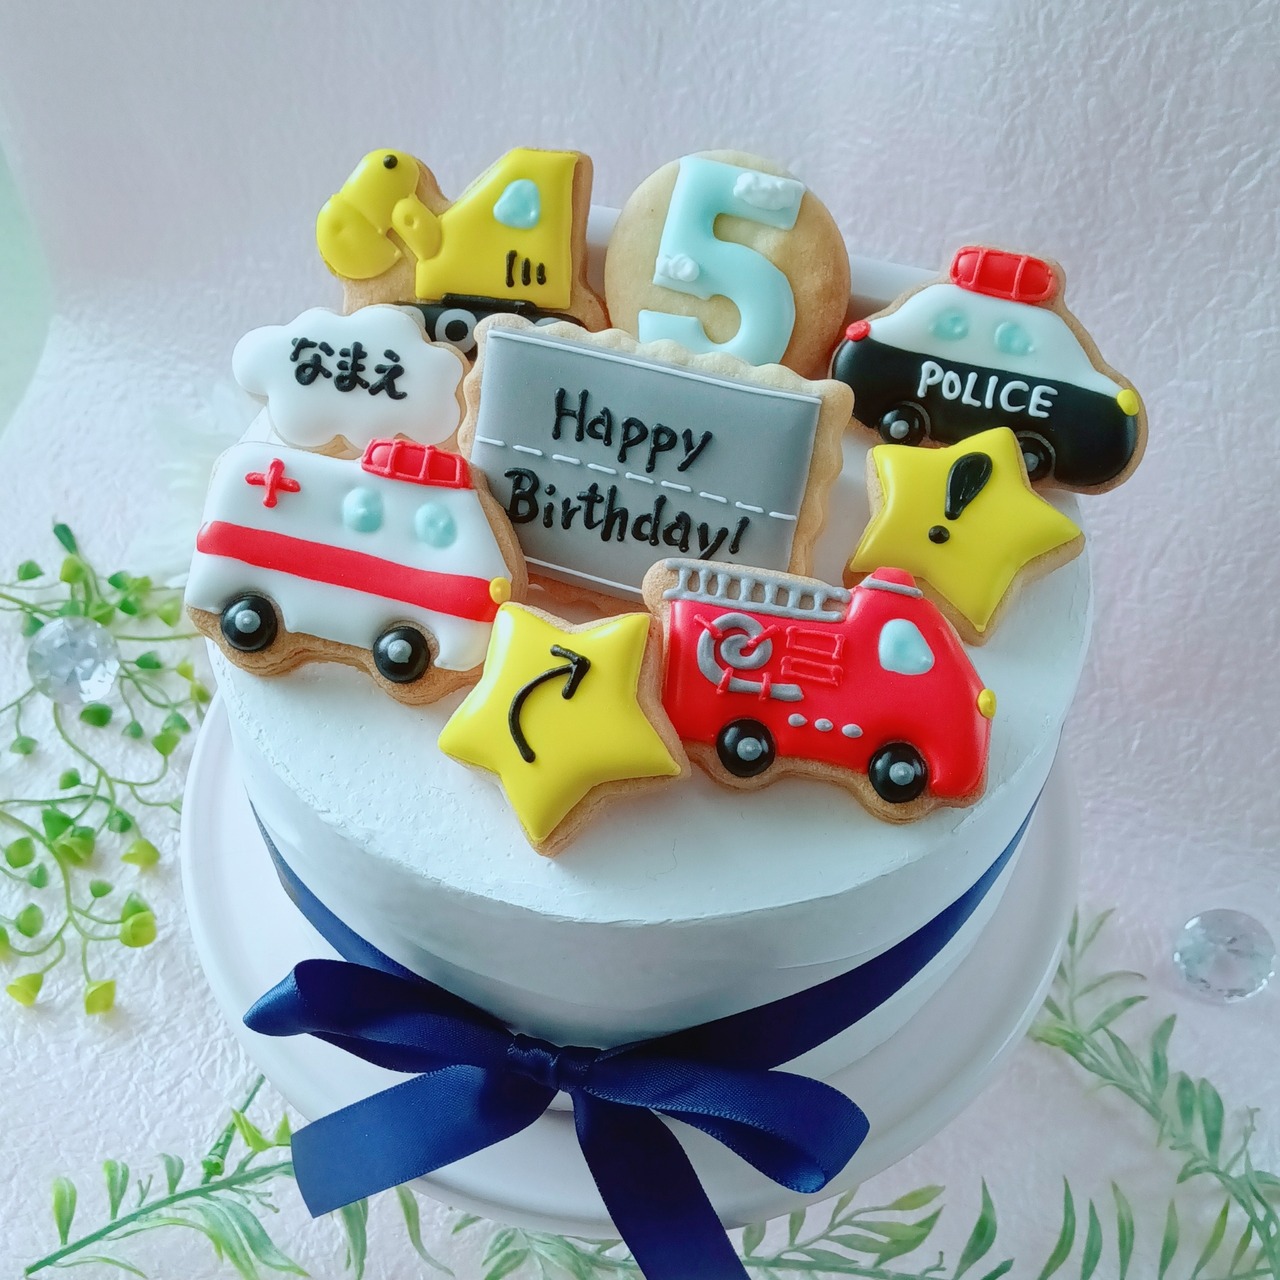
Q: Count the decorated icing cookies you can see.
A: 9